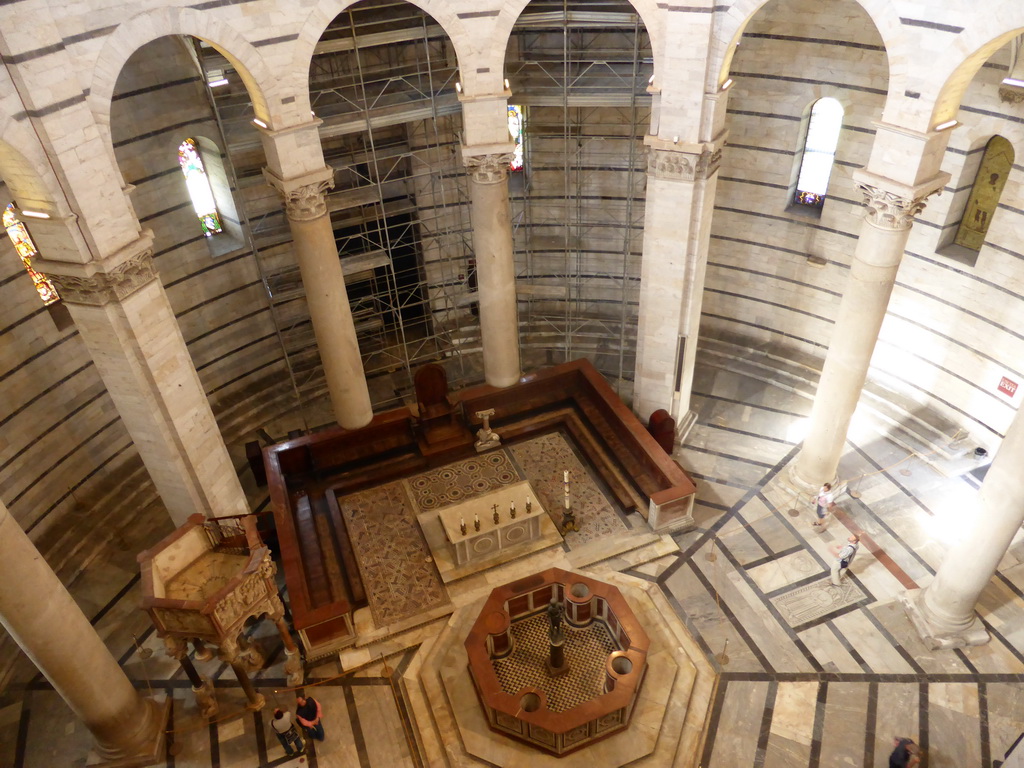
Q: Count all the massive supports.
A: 7